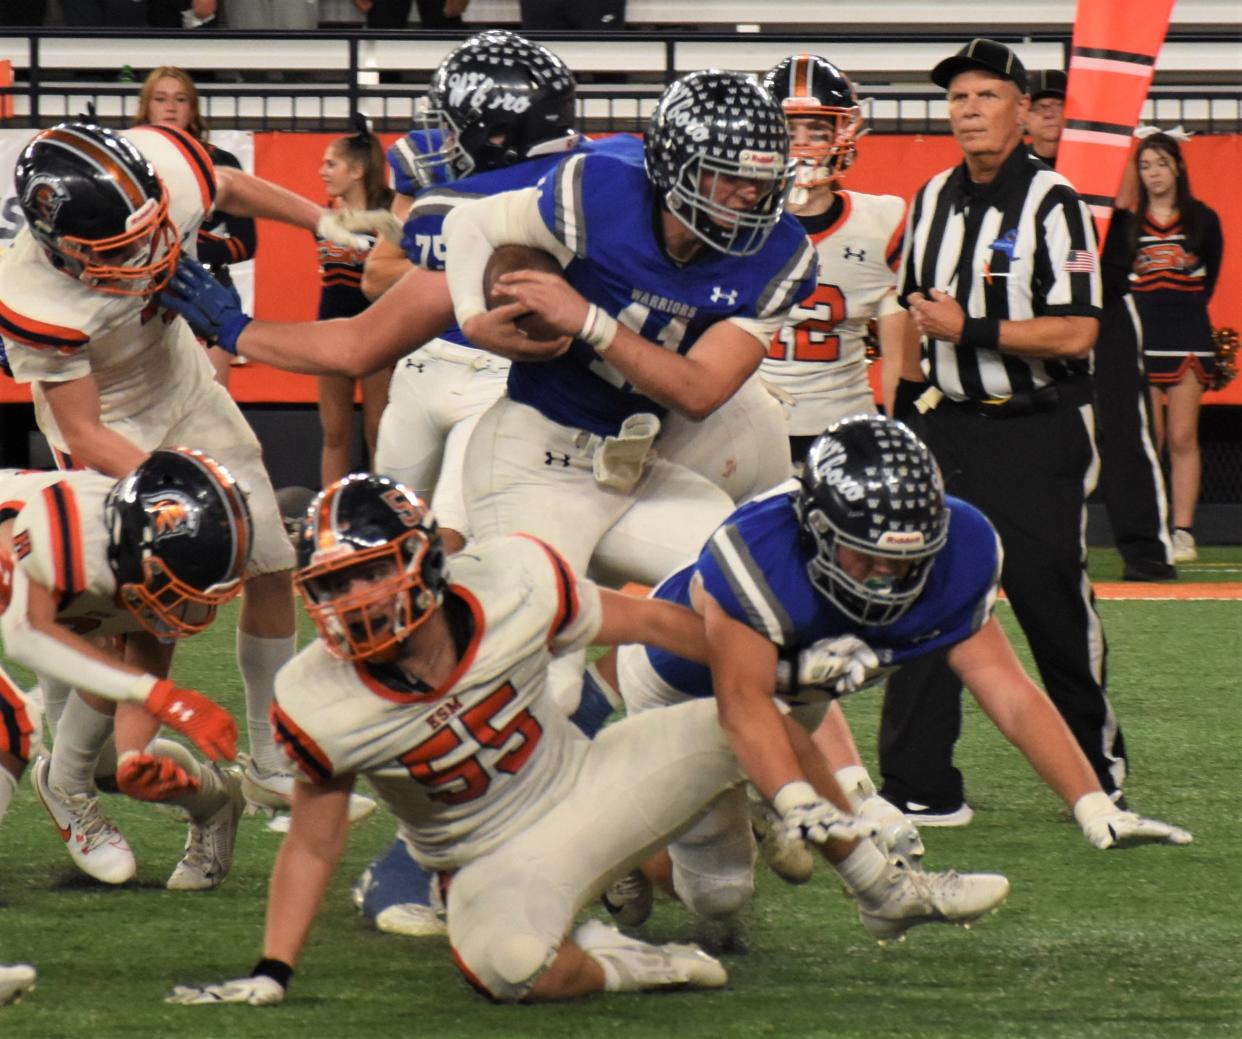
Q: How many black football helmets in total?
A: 7